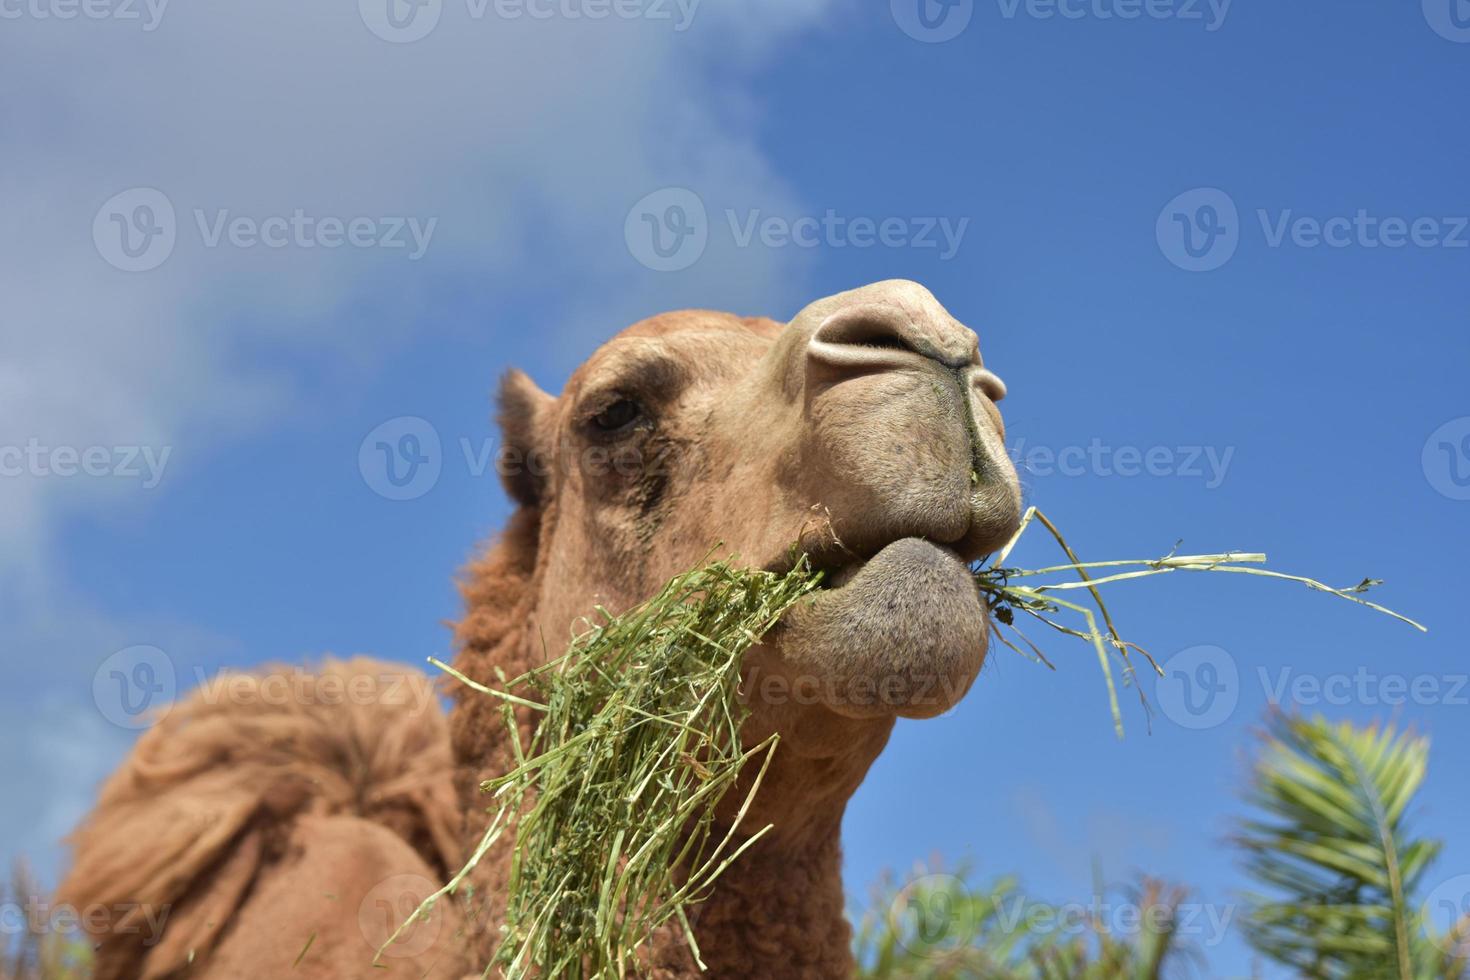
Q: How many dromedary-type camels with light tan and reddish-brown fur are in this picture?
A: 1